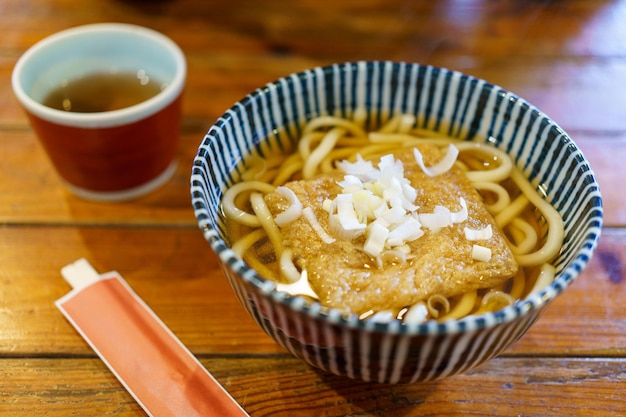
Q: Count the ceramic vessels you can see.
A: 2